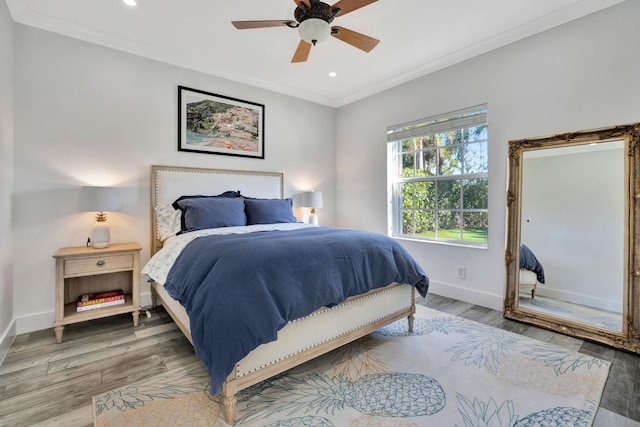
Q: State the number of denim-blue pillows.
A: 2